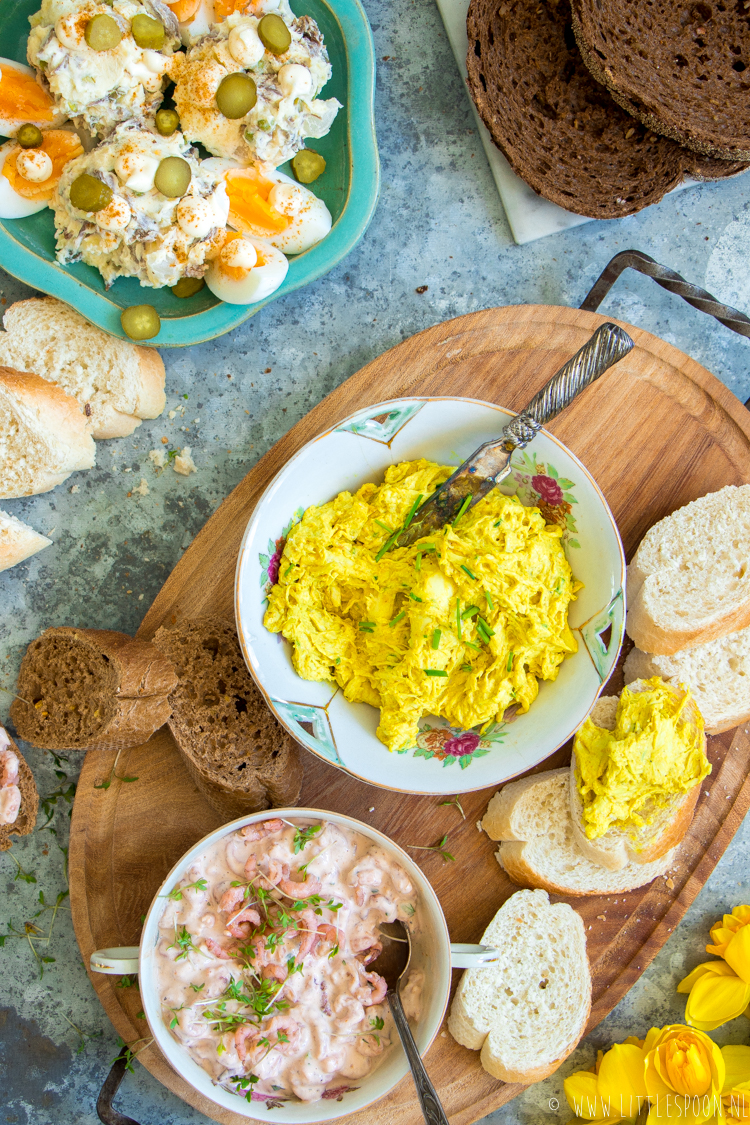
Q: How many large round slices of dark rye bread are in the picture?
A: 2